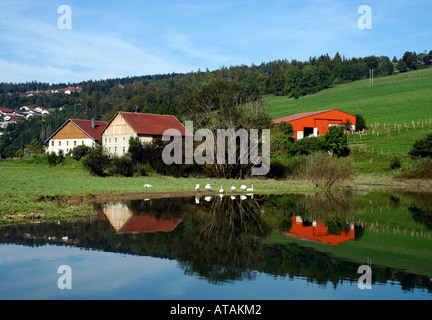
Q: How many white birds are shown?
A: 7